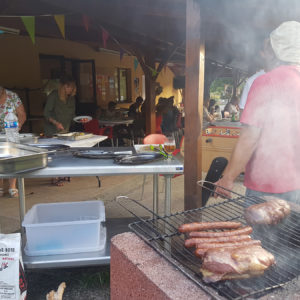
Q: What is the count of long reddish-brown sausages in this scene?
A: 5